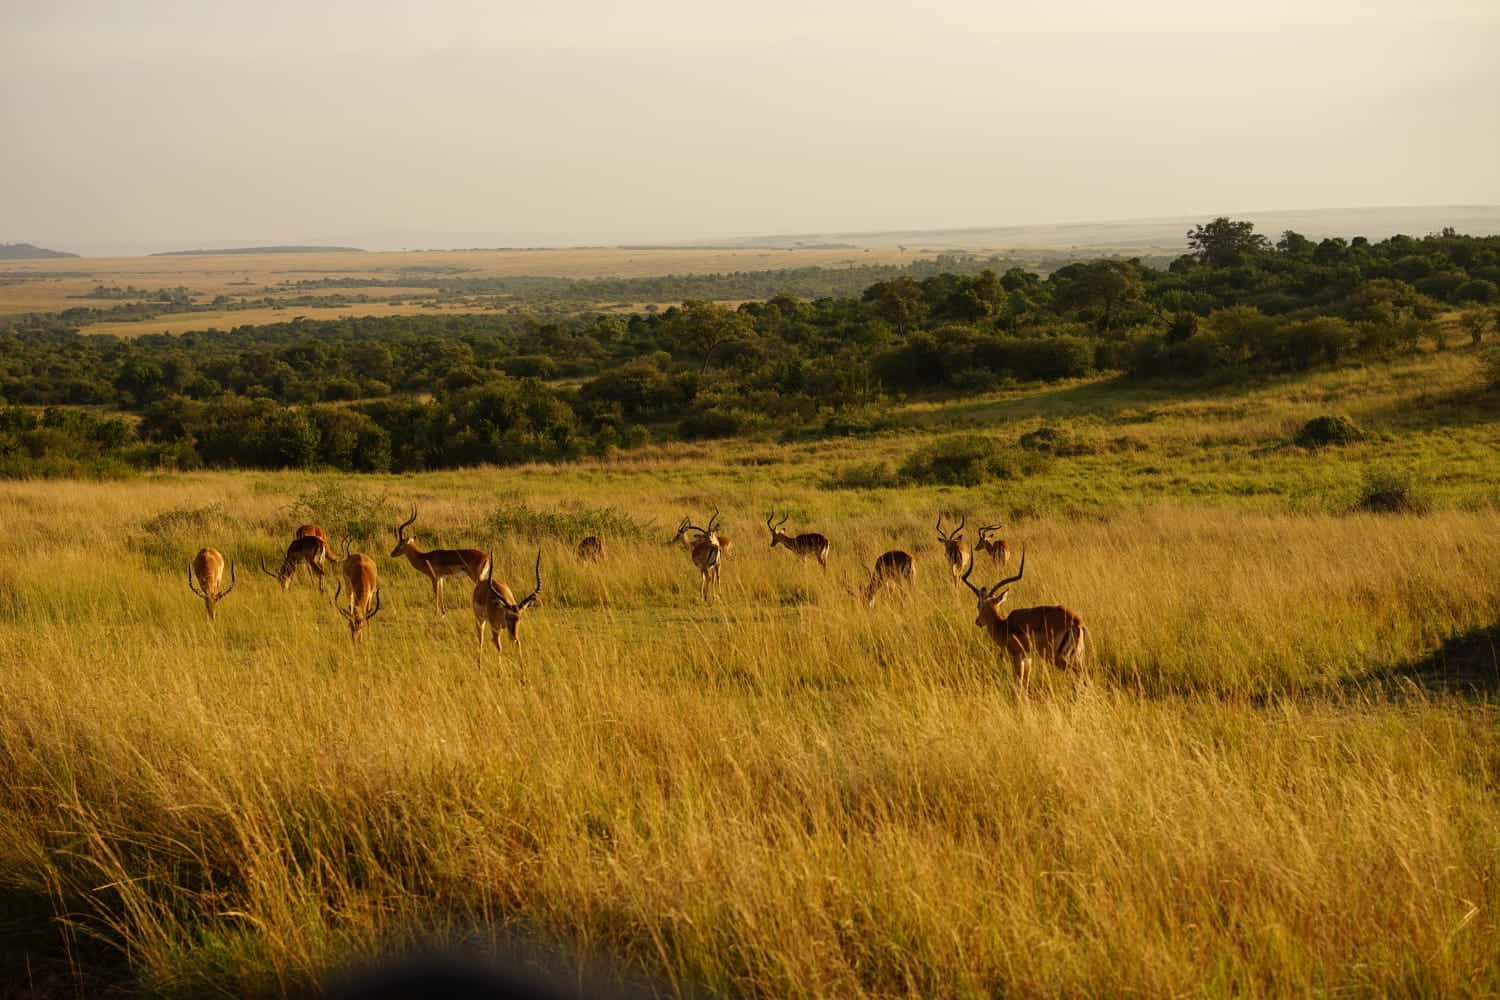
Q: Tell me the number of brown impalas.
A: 14